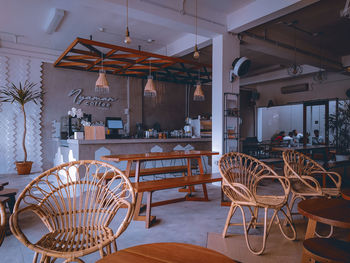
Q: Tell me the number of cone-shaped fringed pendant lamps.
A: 3